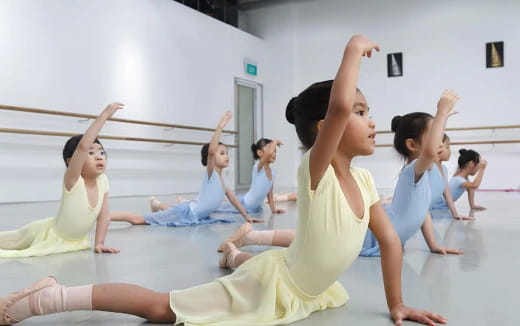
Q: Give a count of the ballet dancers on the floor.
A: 7